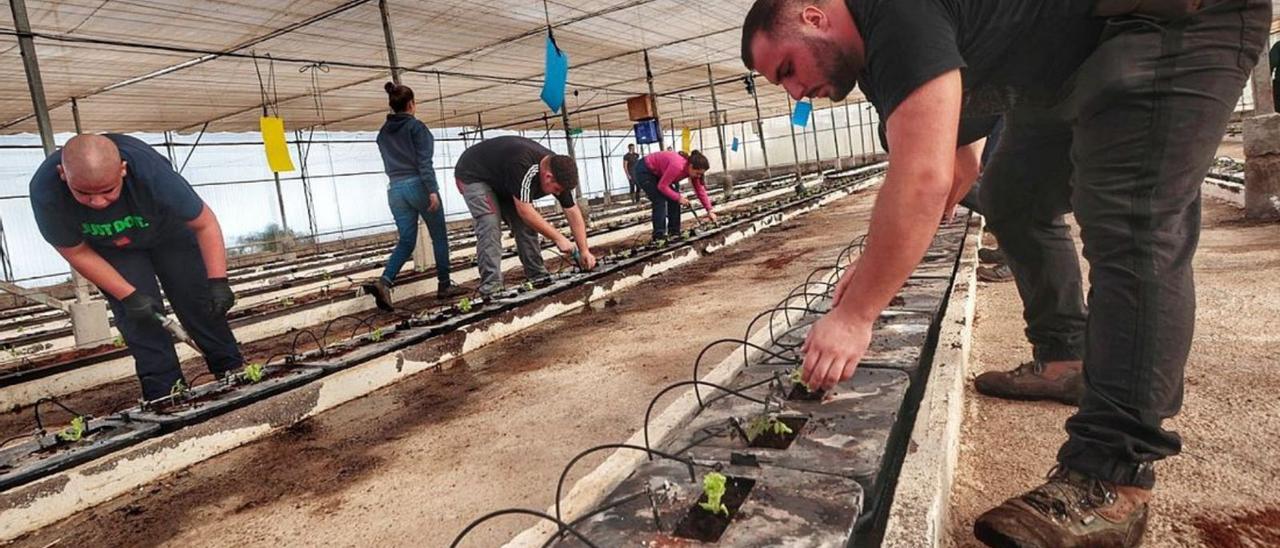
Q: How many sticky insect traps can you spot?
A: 5